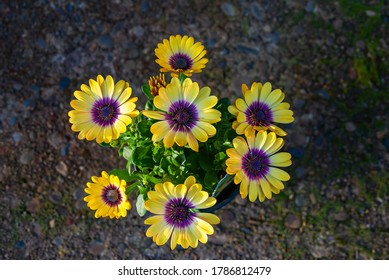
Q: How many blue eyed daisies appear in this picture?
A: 7